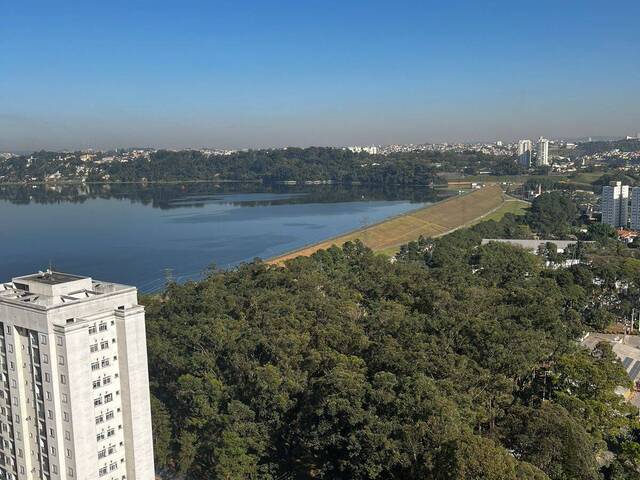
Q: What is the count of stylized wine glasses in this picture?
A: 0